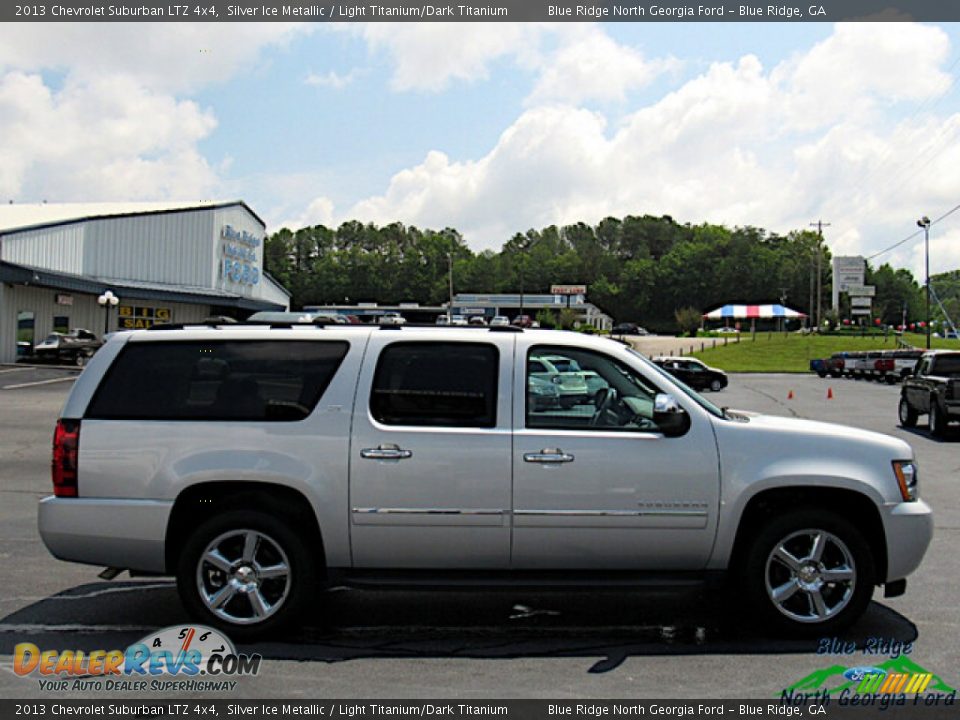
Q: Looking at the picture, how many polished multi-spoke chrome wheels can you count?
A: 2